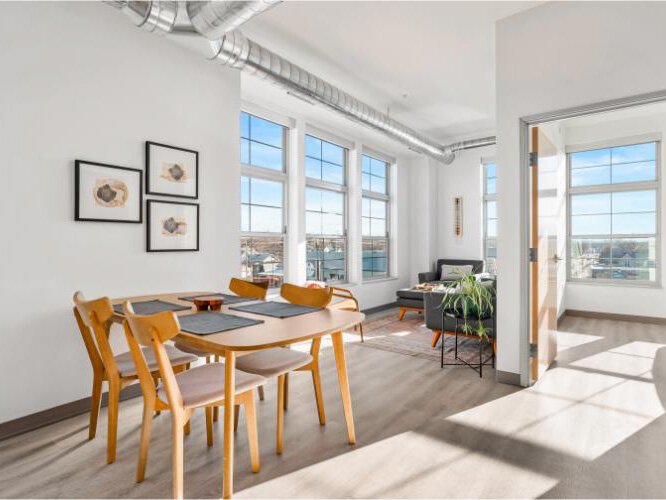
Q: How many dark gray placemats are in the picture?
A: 4